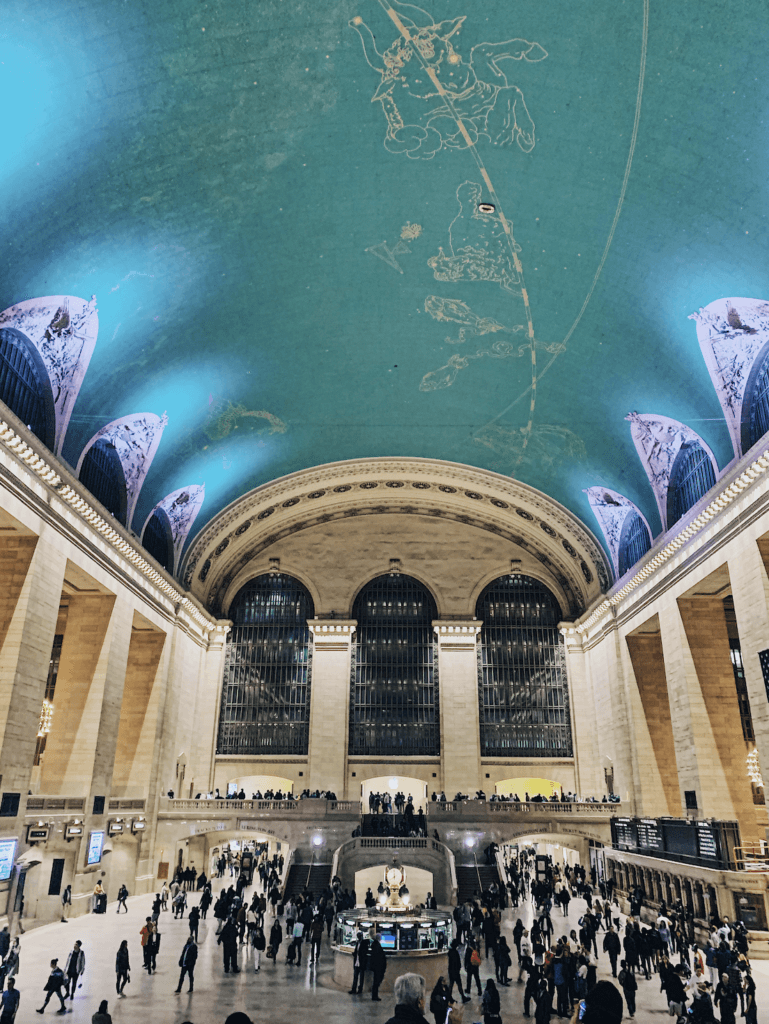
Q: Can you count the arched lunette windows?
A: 6